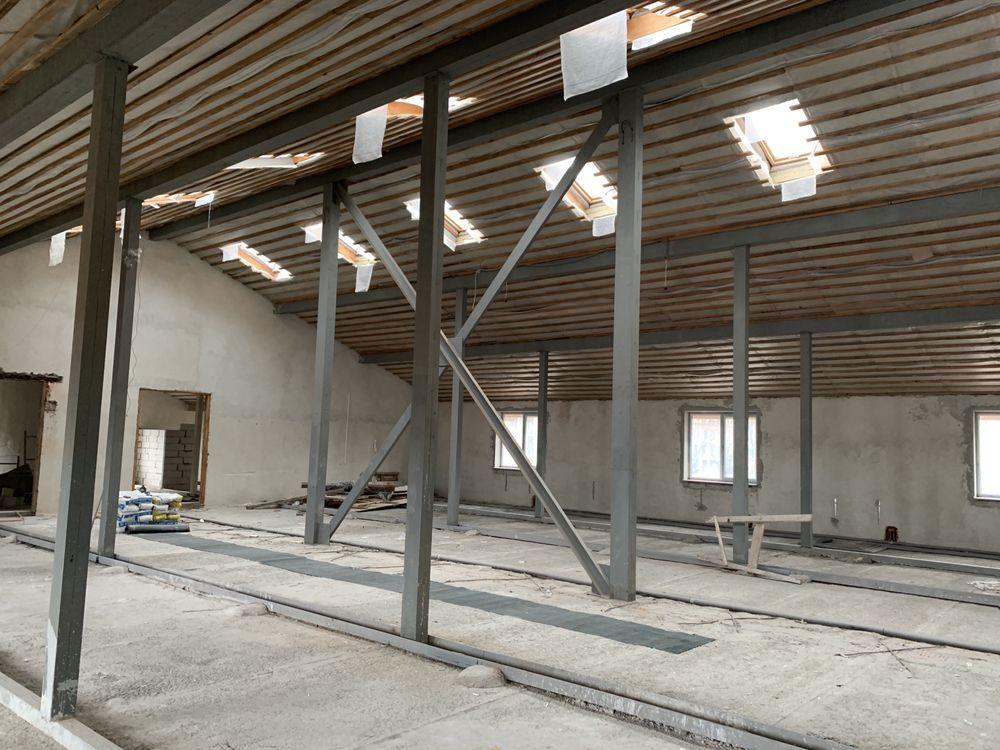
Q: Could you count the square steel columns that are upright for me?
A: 9